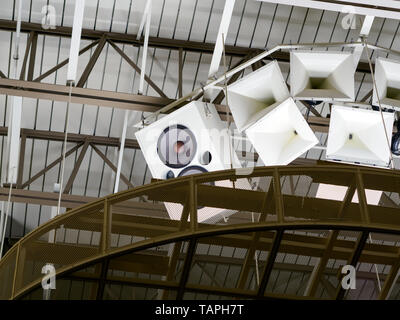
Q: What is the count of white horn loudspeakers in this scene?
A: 5